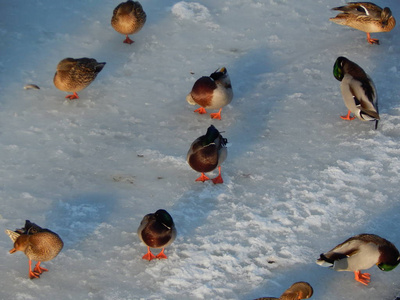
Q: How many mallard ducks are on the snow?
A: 10